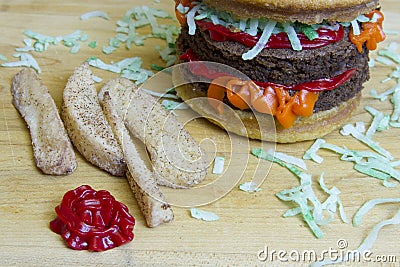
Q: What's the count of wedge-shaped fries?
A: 4